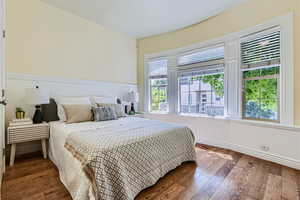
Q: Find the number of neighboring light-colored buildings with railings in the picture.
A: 1